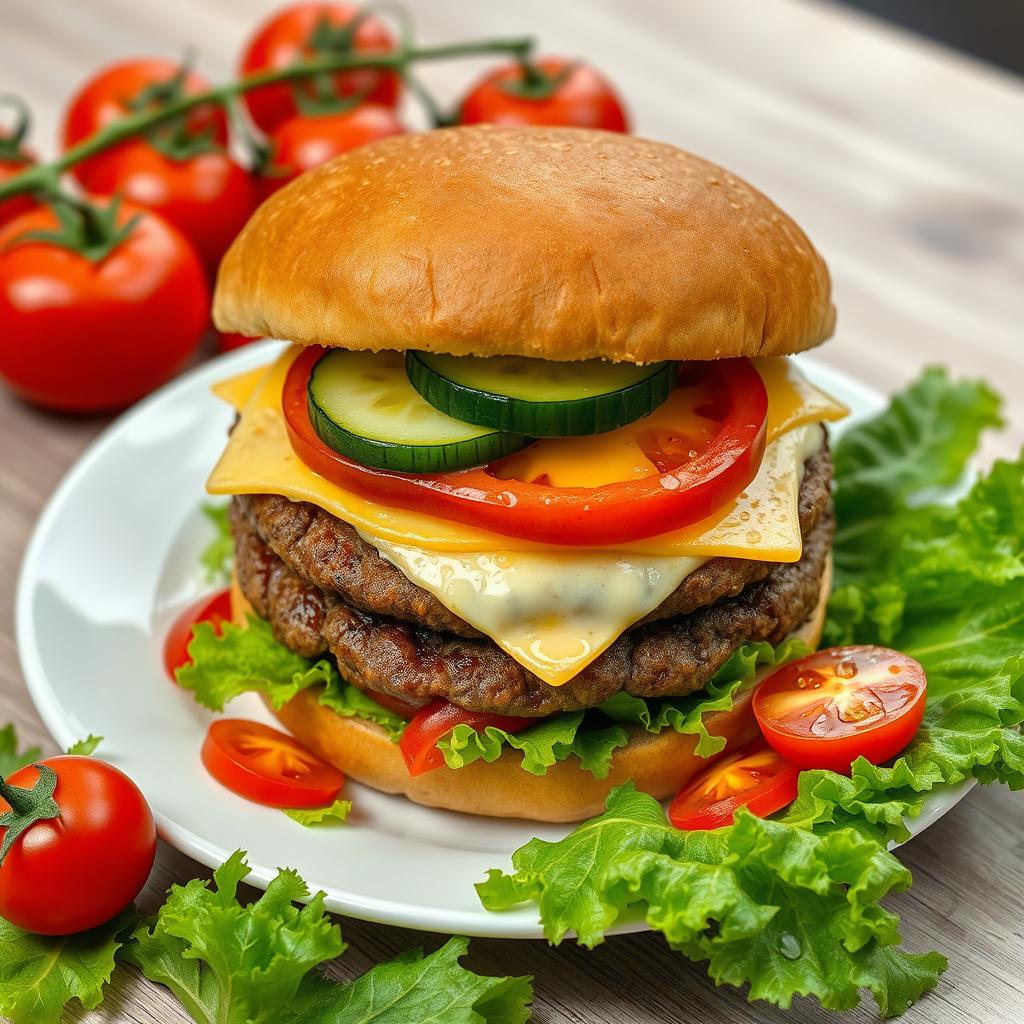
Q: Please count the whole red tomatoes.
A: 8